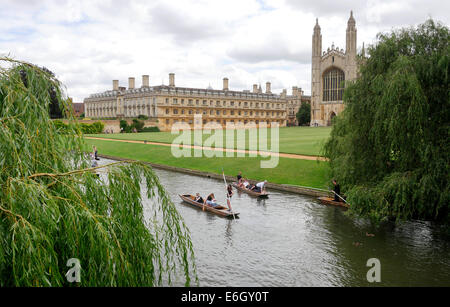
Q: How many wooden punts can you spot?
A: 3